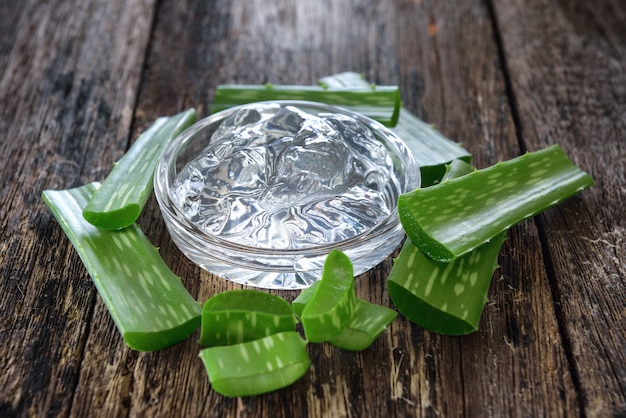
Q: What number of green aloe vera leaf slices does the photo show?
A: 10